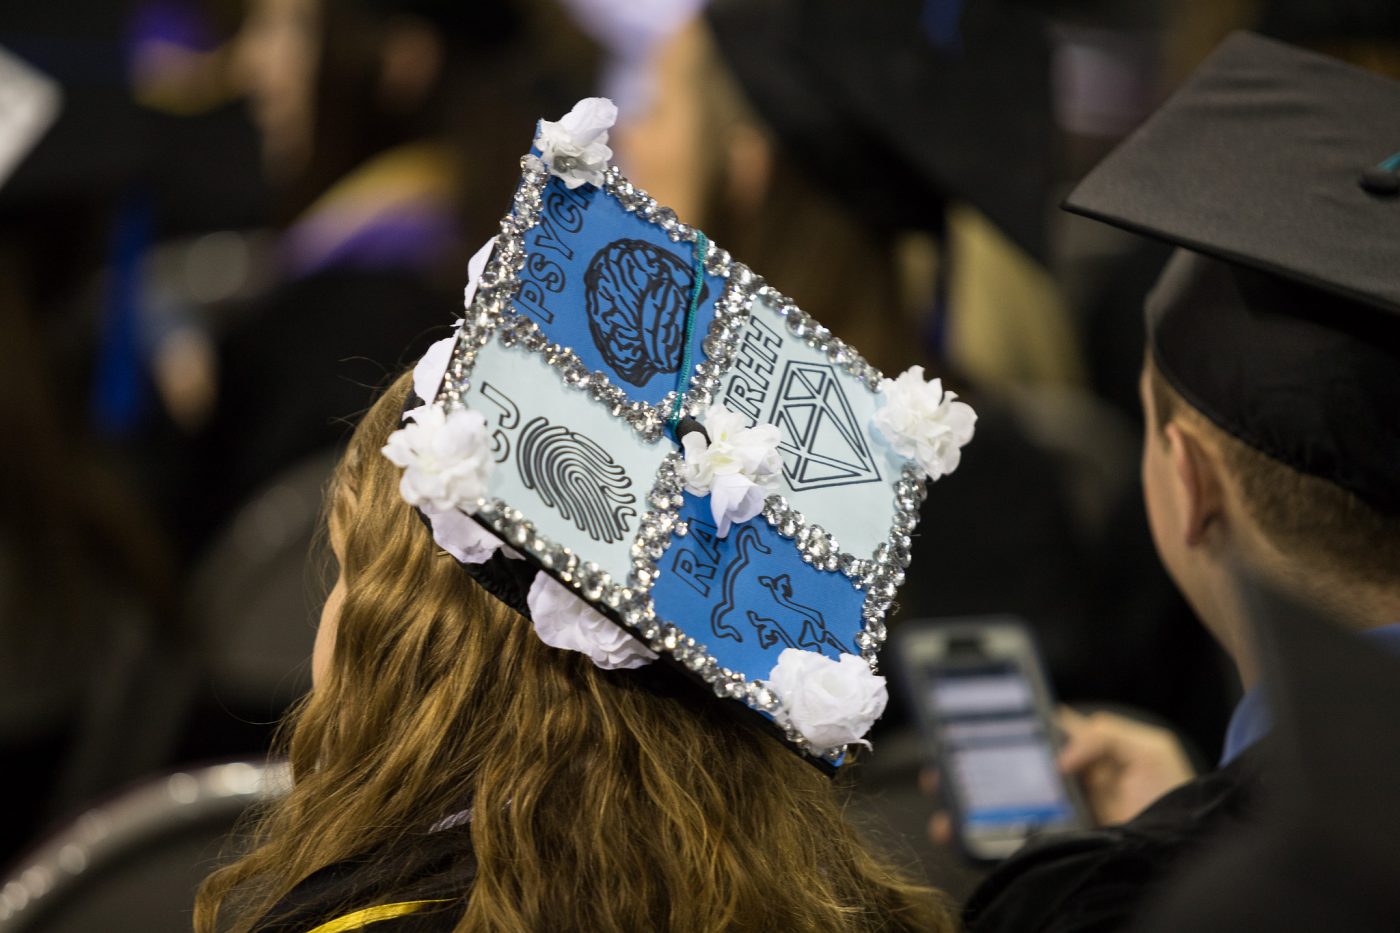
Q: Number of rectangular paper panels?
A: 4